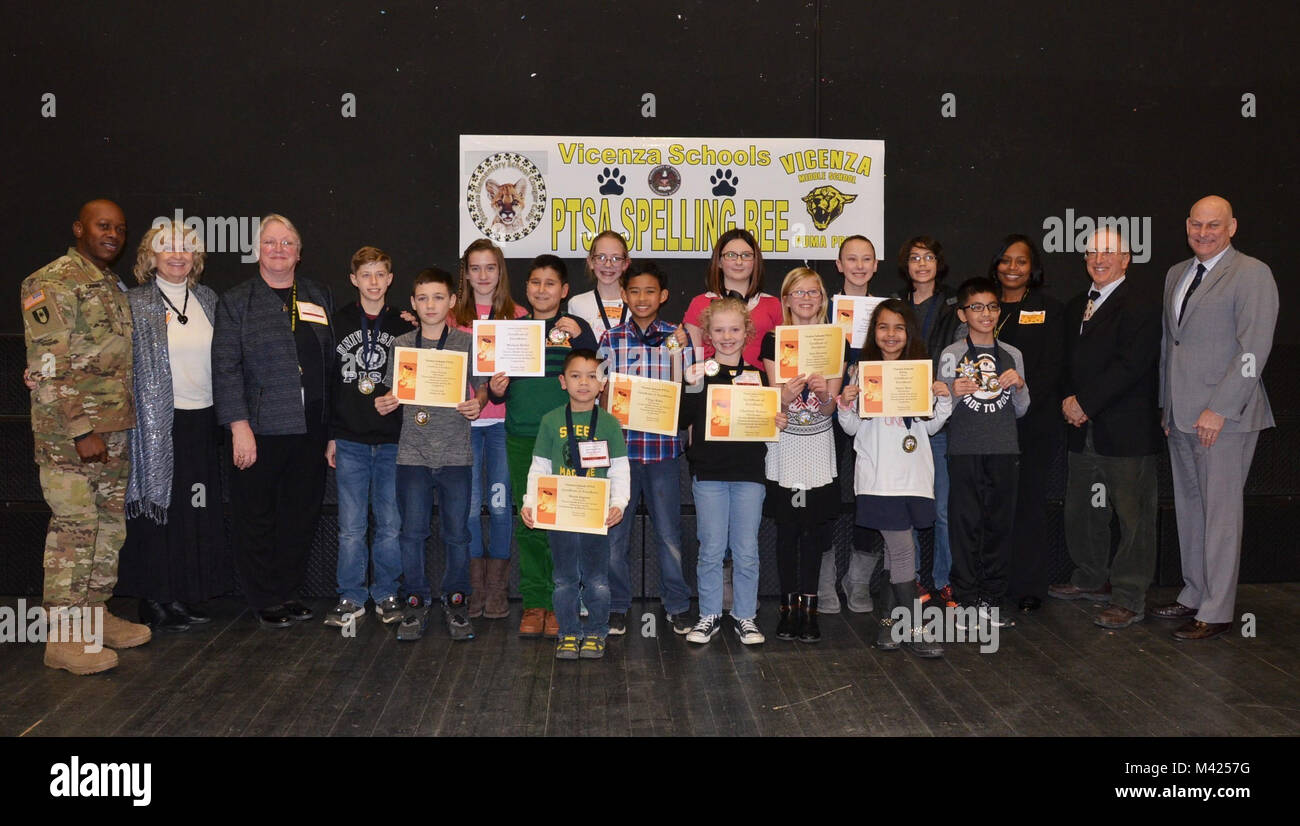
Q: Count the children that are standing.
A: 14